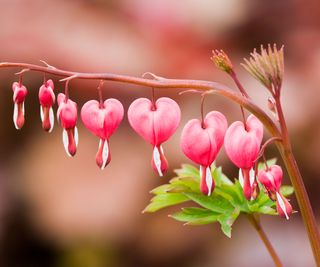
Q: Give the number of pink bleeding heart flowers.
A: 8